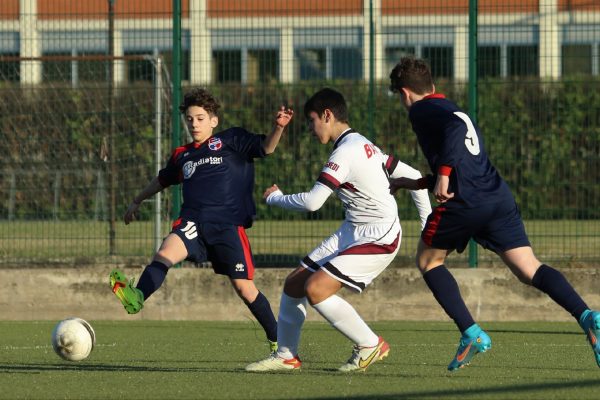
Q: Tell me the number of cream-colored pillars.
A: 7